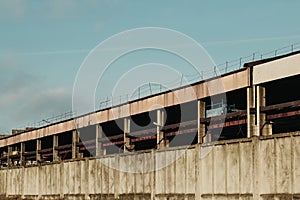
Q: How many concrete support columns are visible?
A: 11